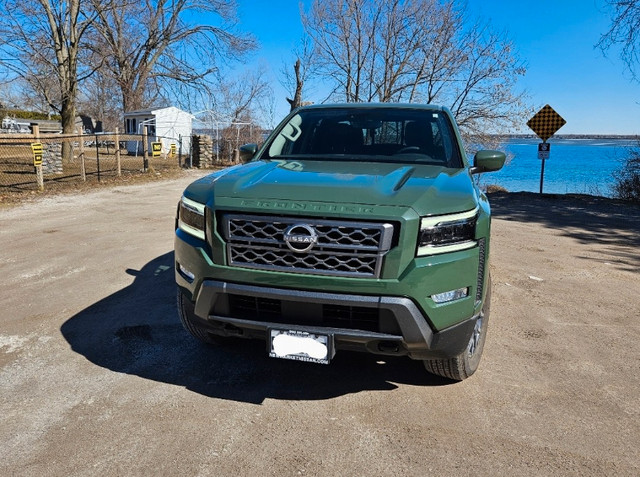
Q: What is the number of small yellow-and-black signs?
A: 3